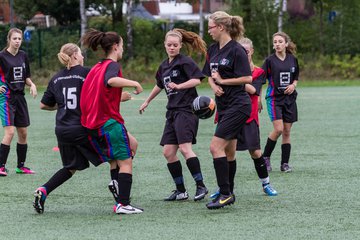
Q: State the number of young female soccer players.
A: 7